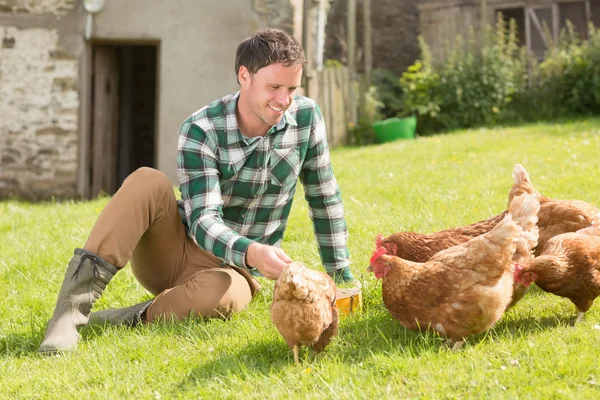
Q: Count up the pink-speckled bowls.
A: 0